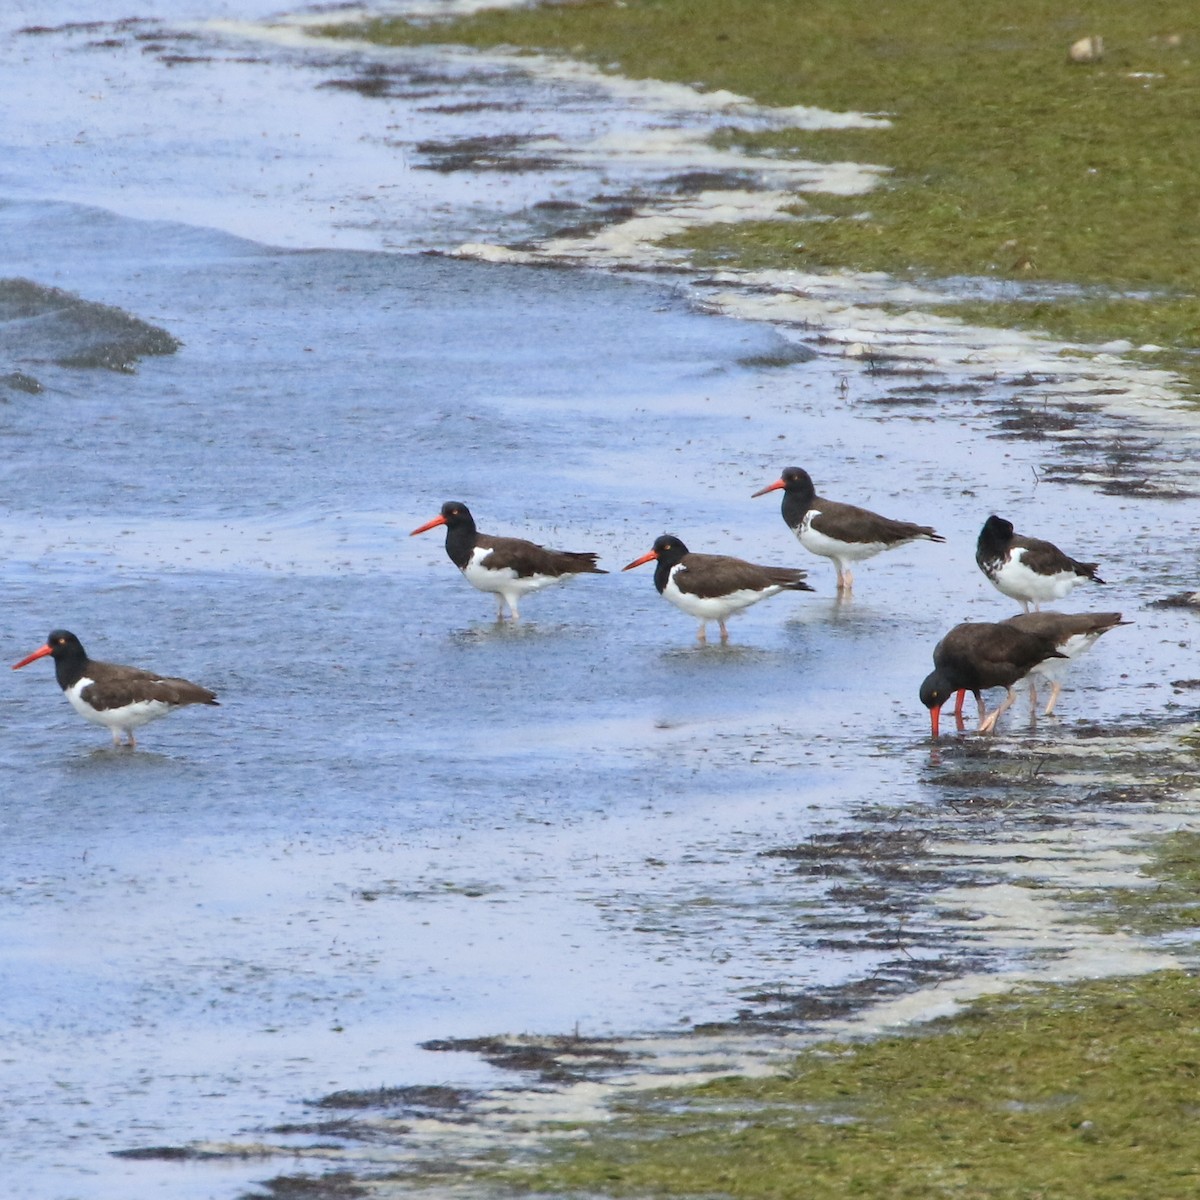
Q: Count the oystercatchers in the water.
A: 7